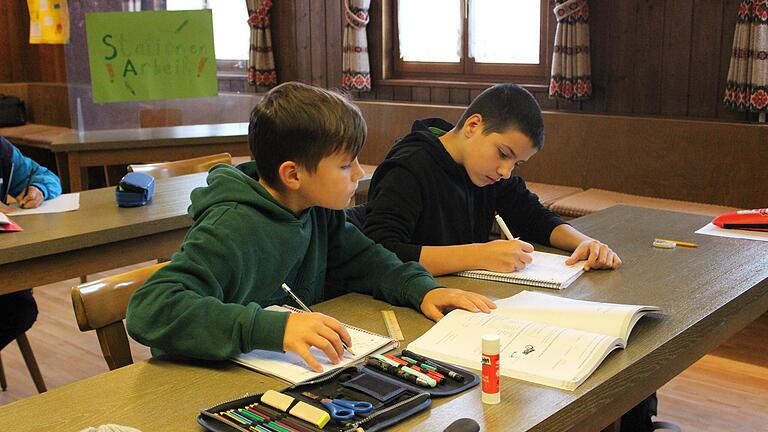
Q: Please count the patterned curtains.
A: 4